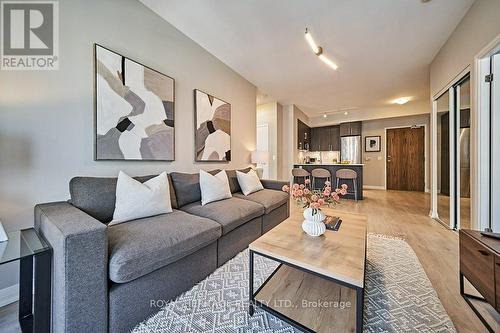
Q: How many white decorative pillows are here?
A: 3